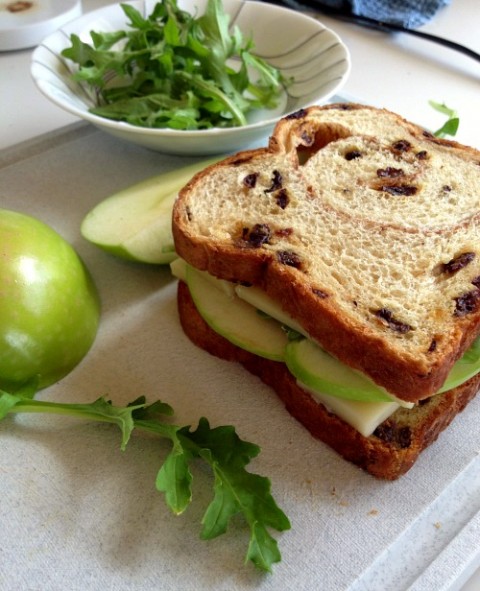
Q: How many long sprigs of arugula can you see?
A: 1